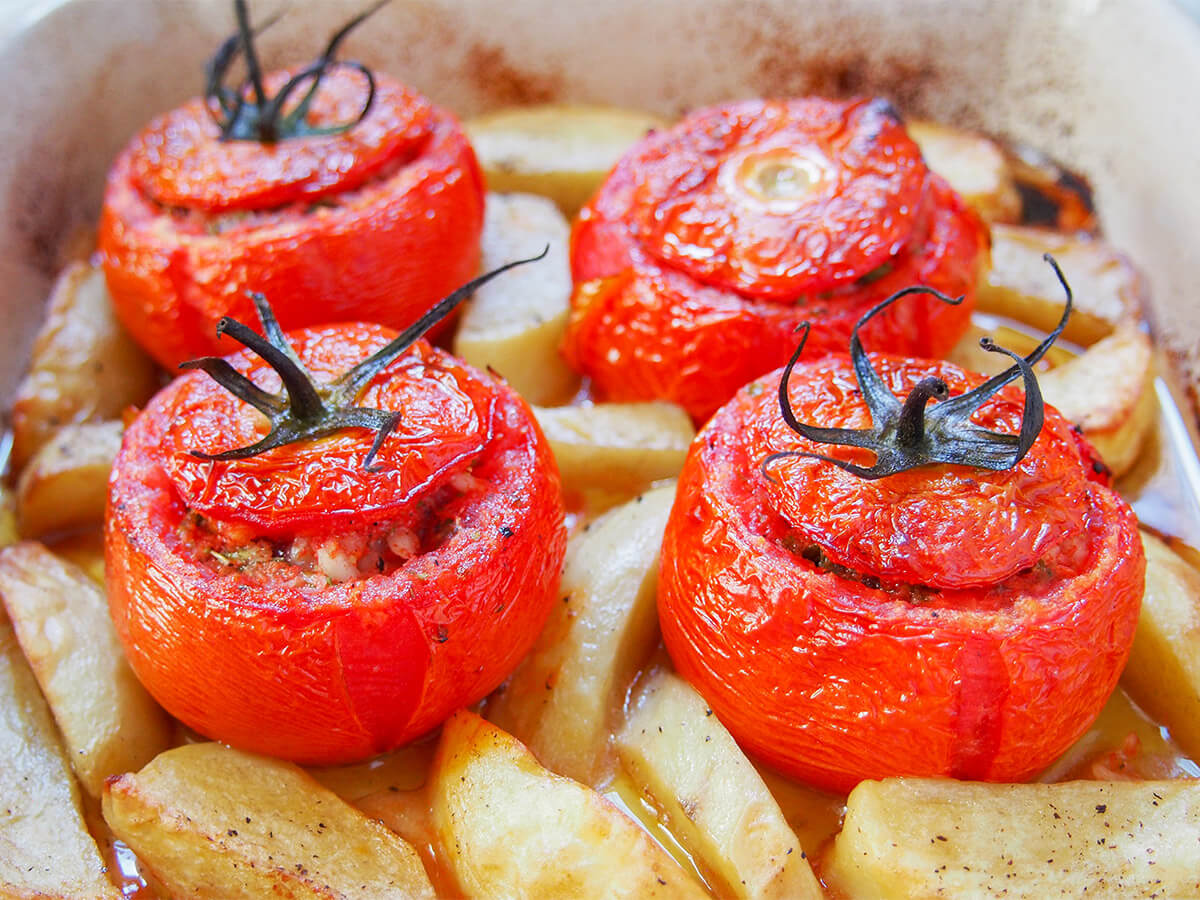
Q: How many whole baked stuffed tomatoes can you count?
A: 4